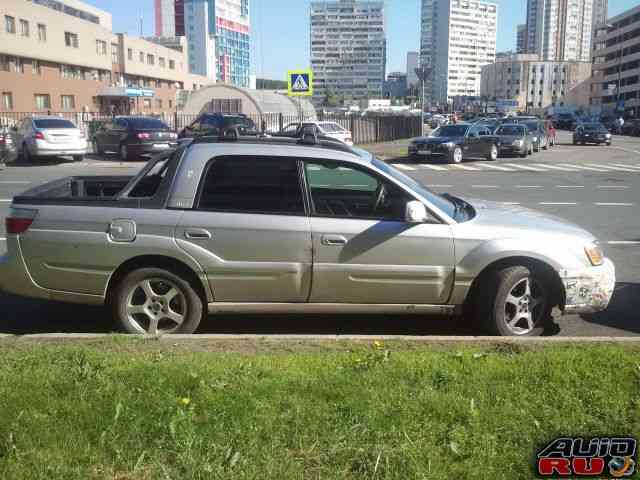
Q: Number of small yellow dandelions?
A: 2